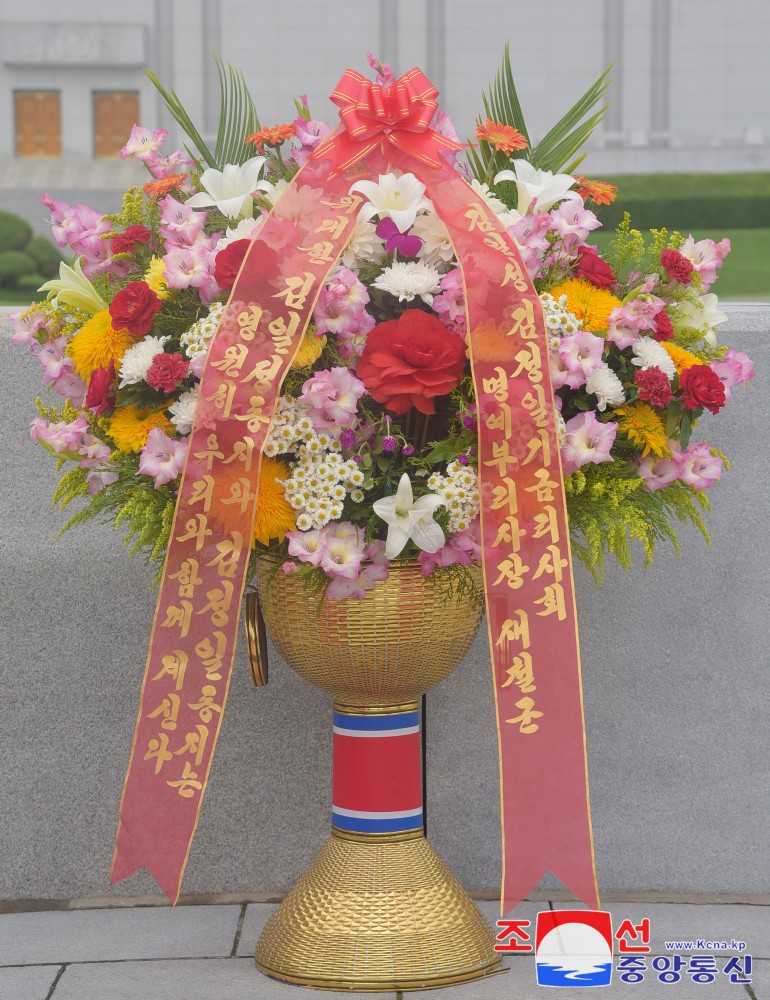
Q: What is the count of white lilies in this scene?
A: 6